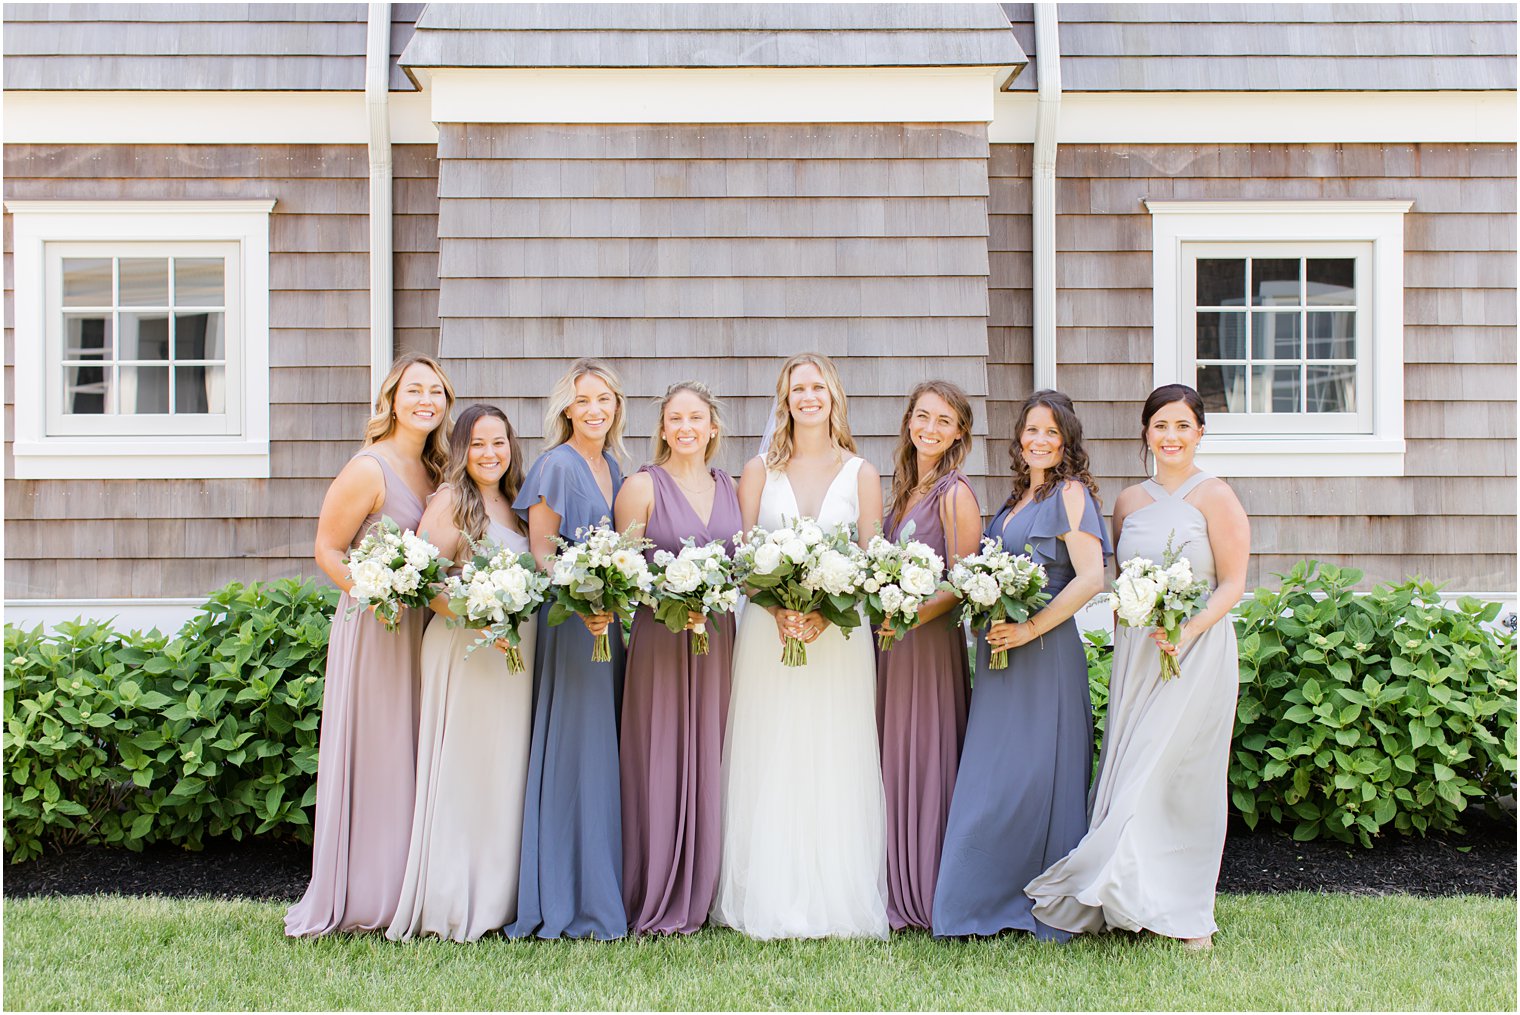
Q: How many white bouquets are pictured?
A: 8